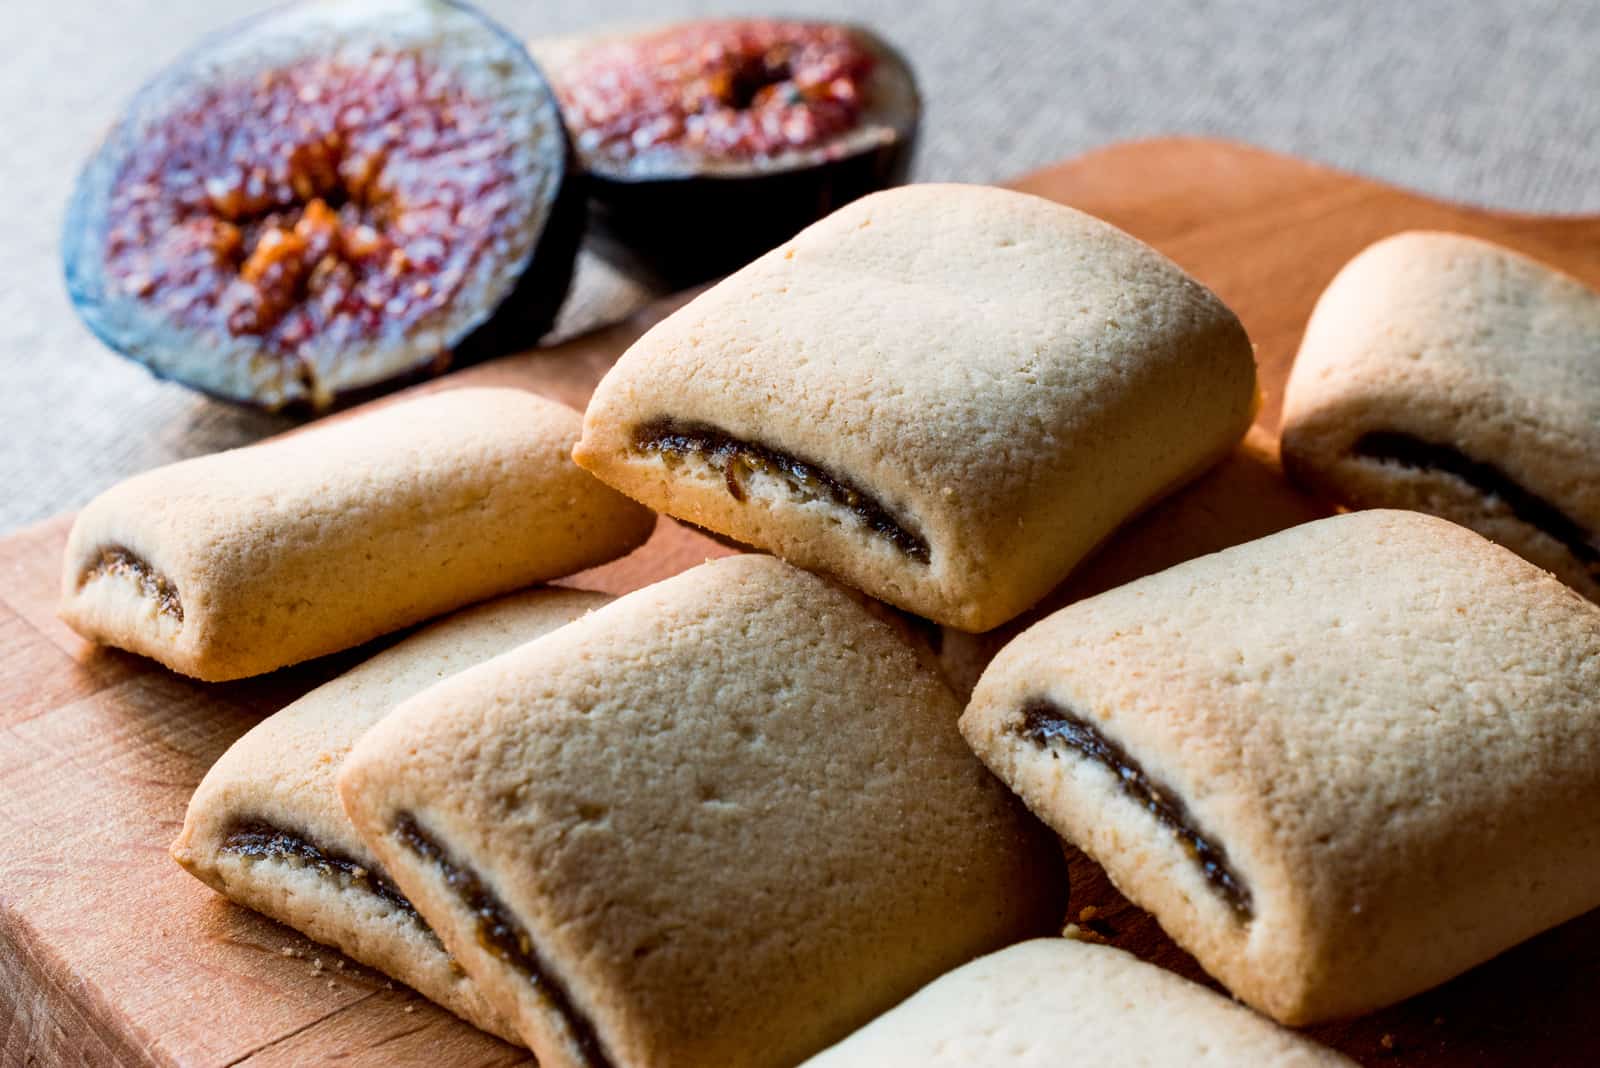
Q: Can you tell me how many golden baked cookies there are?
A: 7